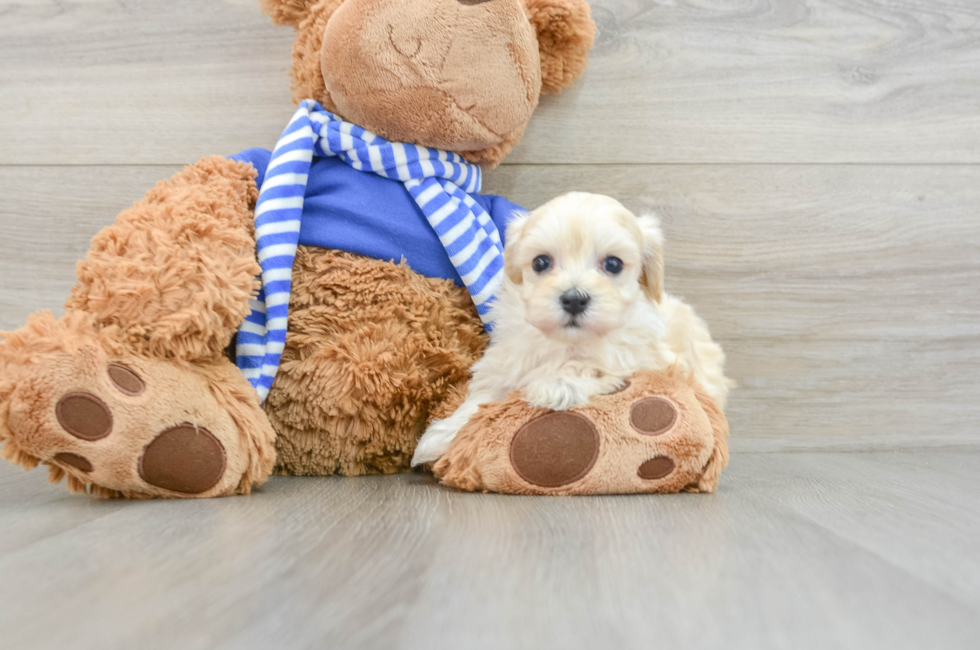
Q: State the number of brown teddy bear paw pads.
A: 8